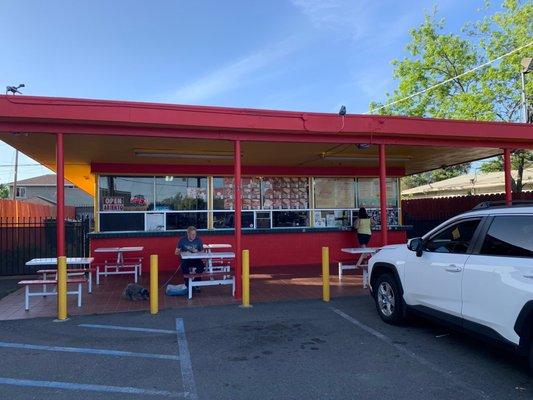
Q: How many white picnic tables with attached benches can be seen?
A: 5